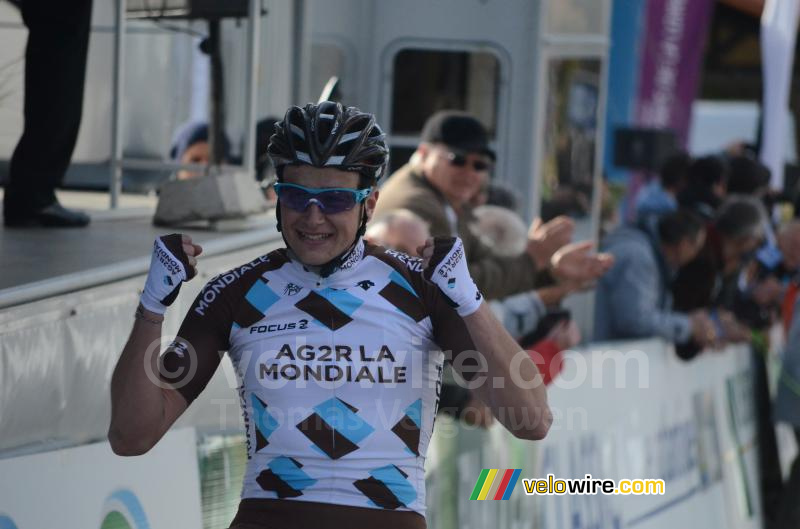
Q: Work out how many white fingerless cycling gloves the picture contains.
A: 2